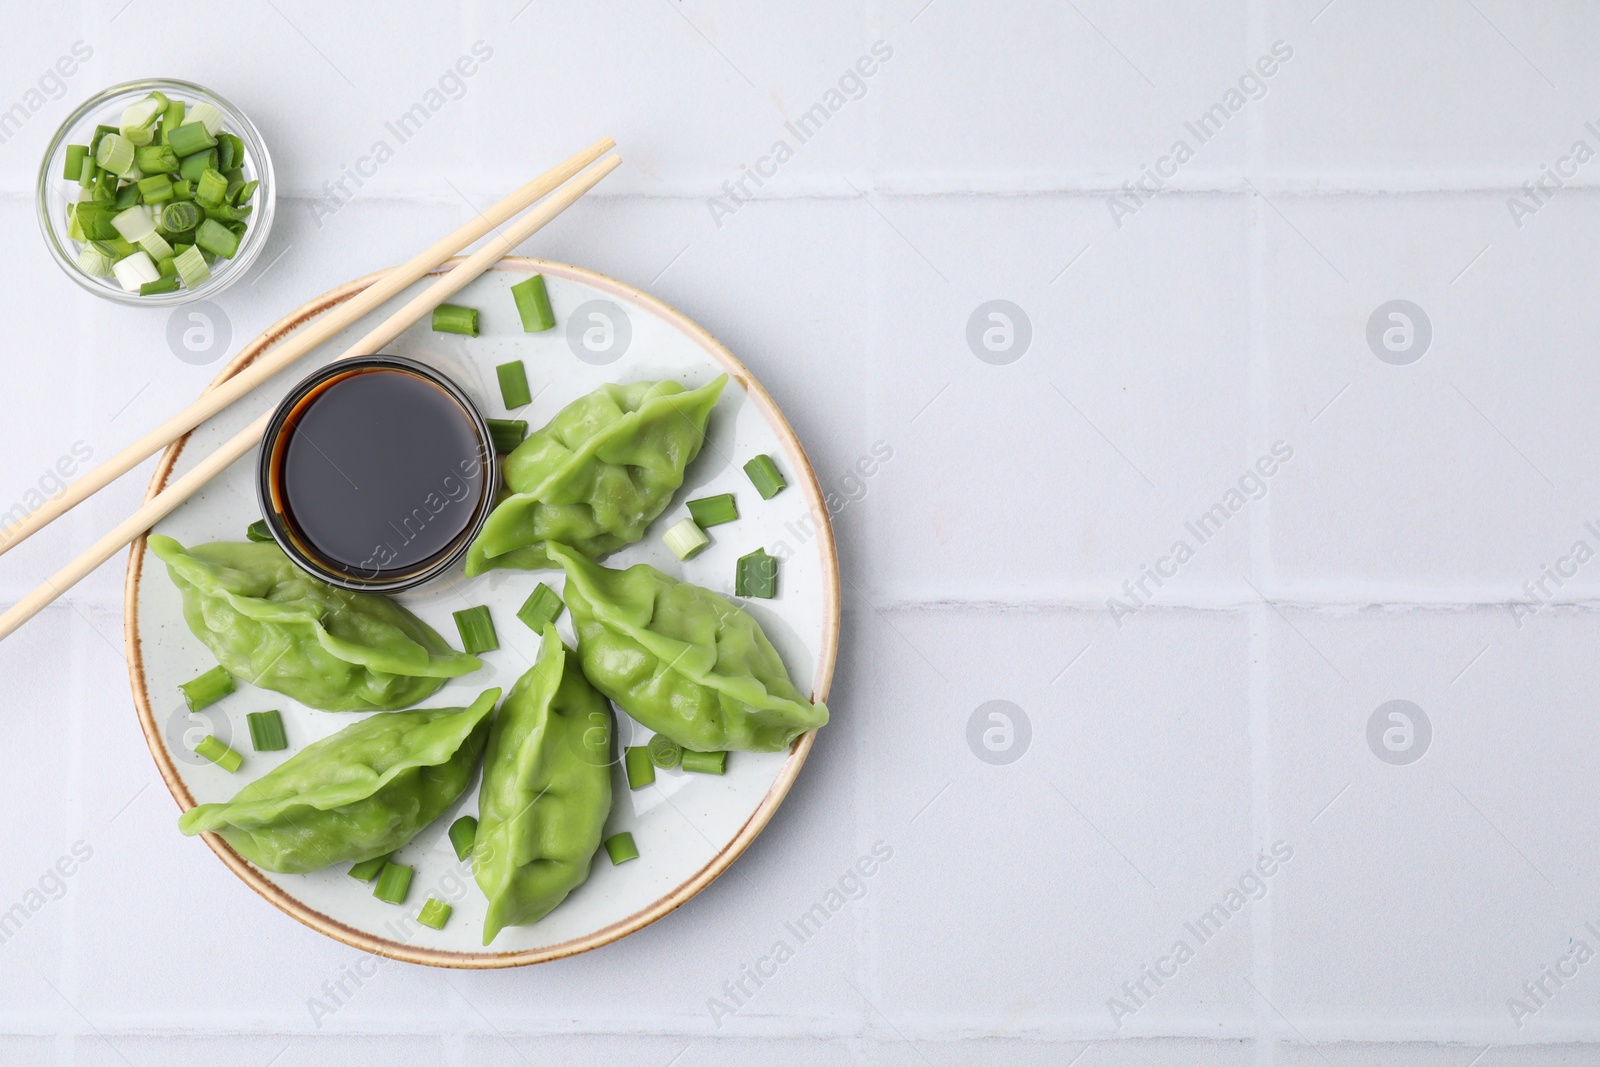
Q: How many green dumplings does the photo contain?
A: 5